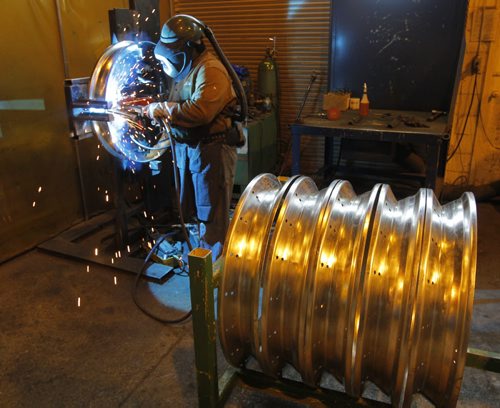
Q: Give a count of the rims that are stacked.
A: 5